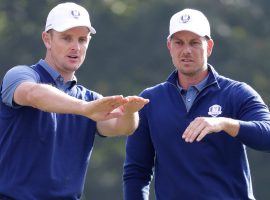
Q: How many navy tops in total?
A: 2